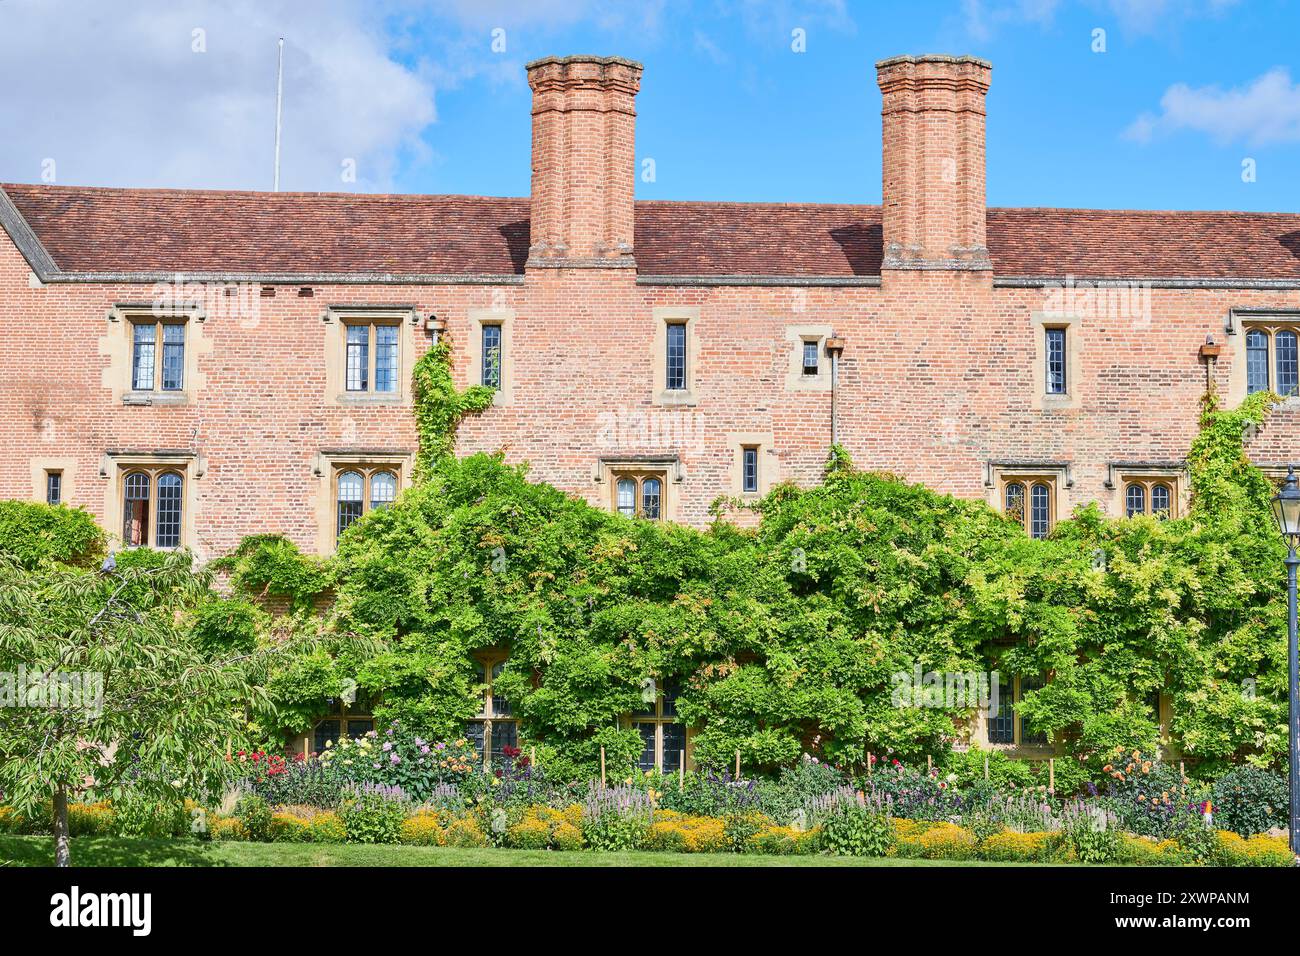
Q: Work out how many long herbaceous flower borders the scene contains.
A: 1